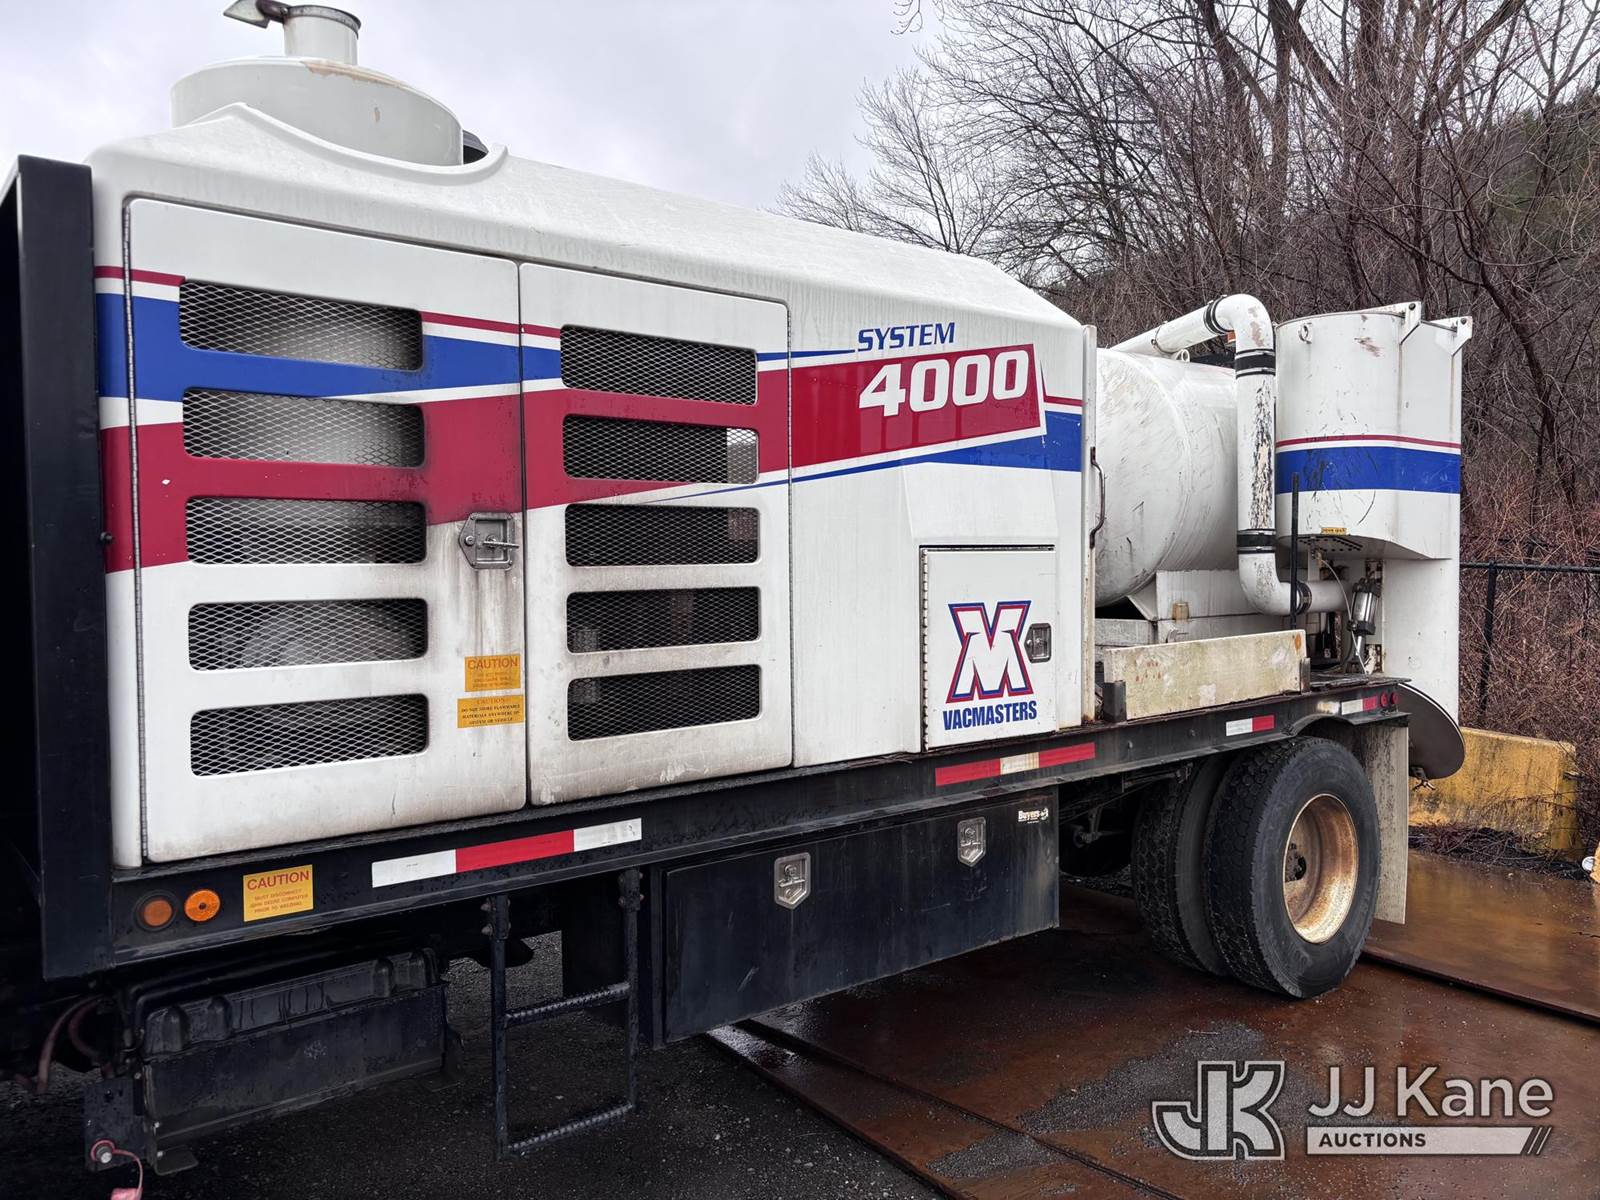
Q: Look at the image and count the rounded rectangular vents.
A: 10